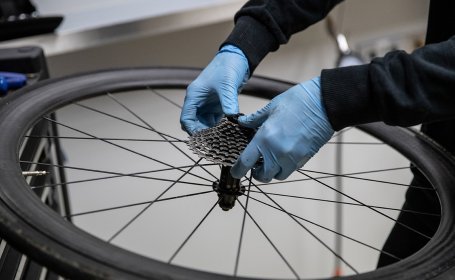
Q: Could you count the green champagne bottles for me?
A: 0